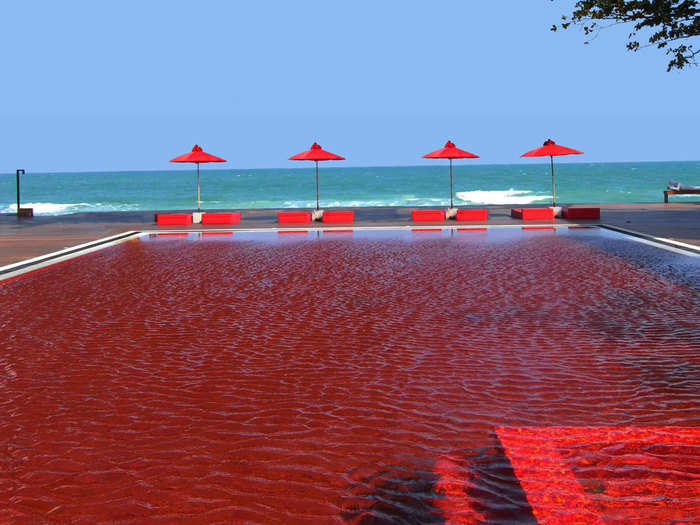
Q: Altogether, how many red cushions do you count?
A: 8